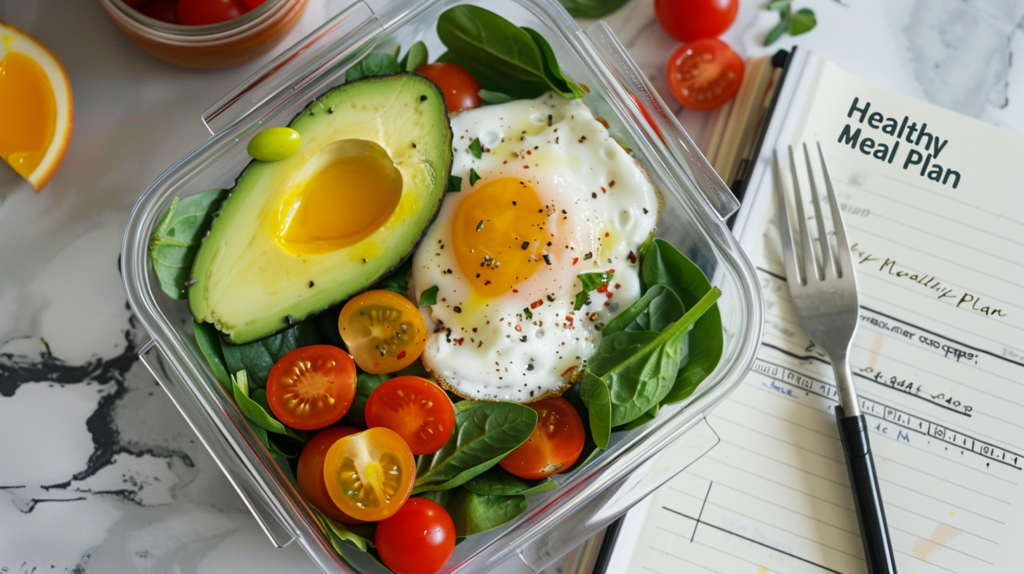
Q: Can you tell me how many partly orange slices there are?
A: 1